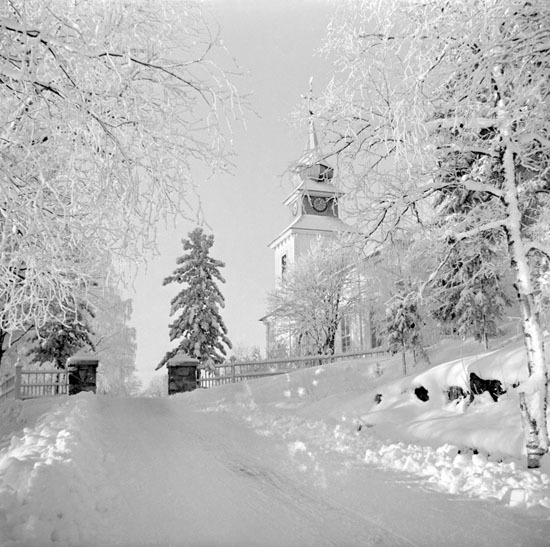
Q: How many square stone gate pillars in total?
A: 2